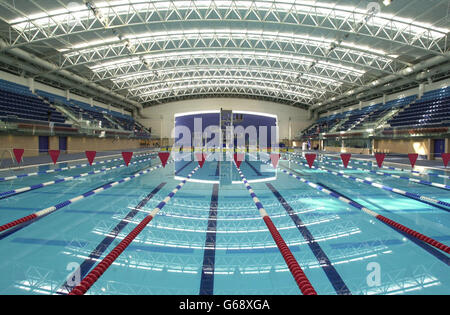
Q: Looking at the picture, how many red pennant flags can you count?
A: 13